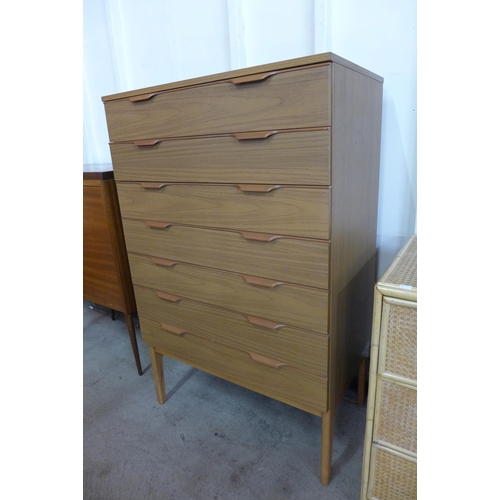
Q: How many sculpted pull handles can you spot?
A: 14